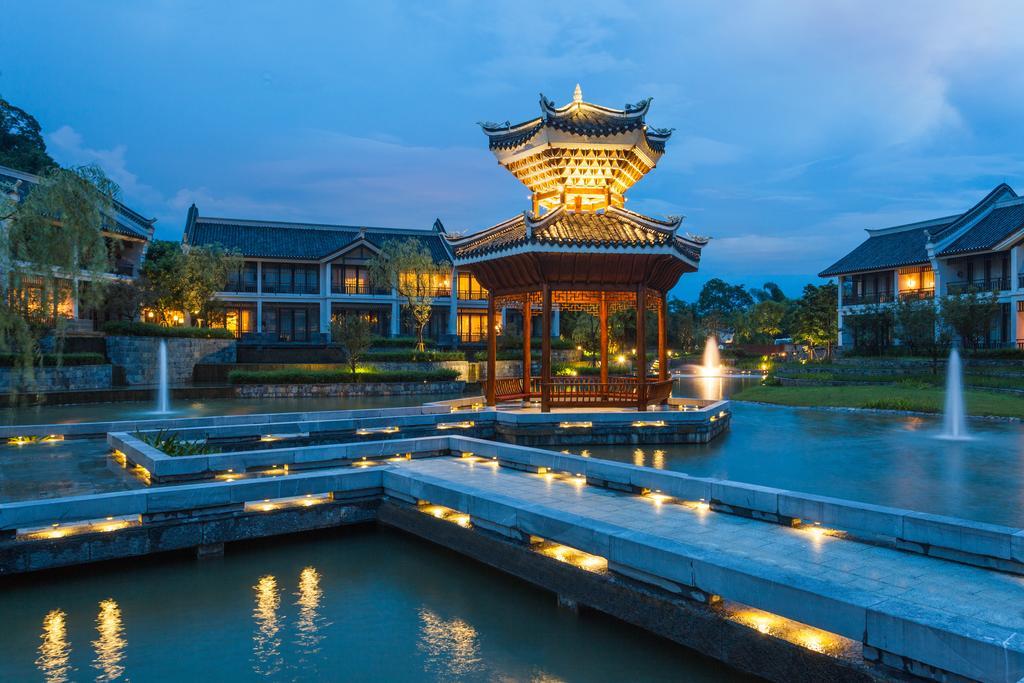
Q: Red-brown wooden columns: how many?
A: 6